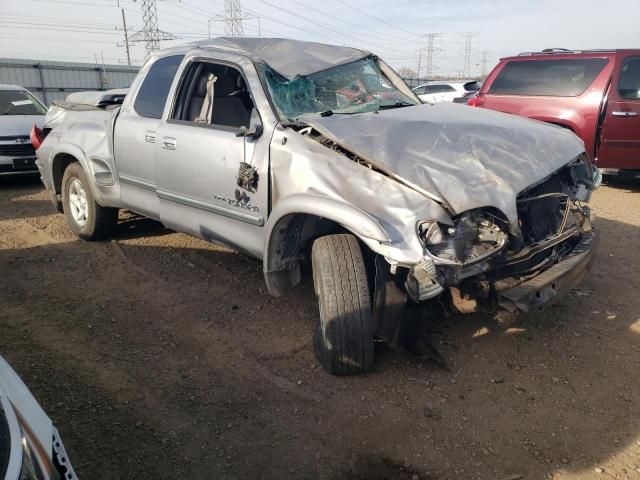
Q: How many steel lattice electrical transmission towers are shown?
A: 5